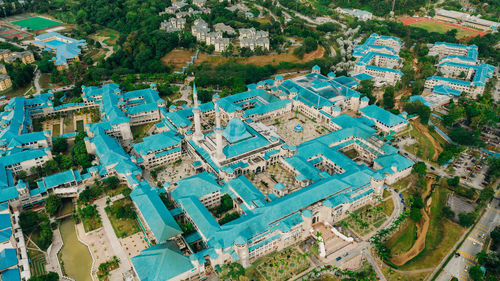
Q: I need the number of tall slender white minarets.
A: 2